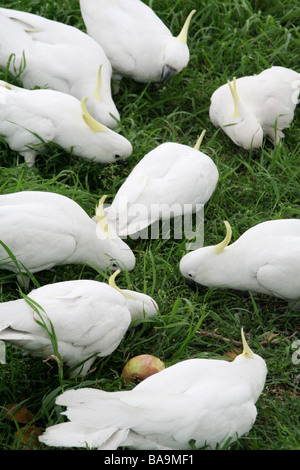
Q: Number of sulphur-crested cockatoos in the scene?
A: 9